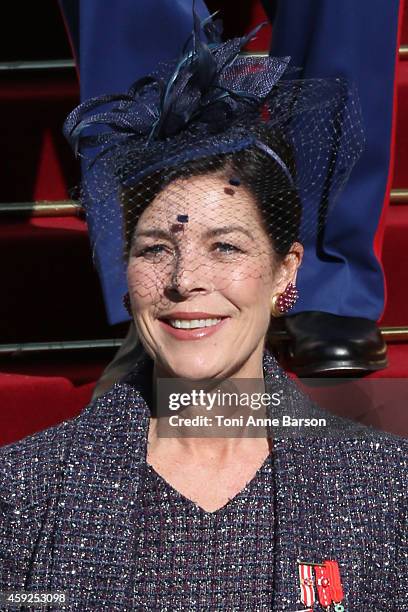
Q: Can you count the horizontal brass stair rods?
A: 3